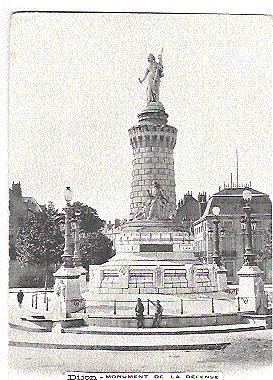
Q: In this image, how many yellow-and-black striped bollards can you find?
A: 0